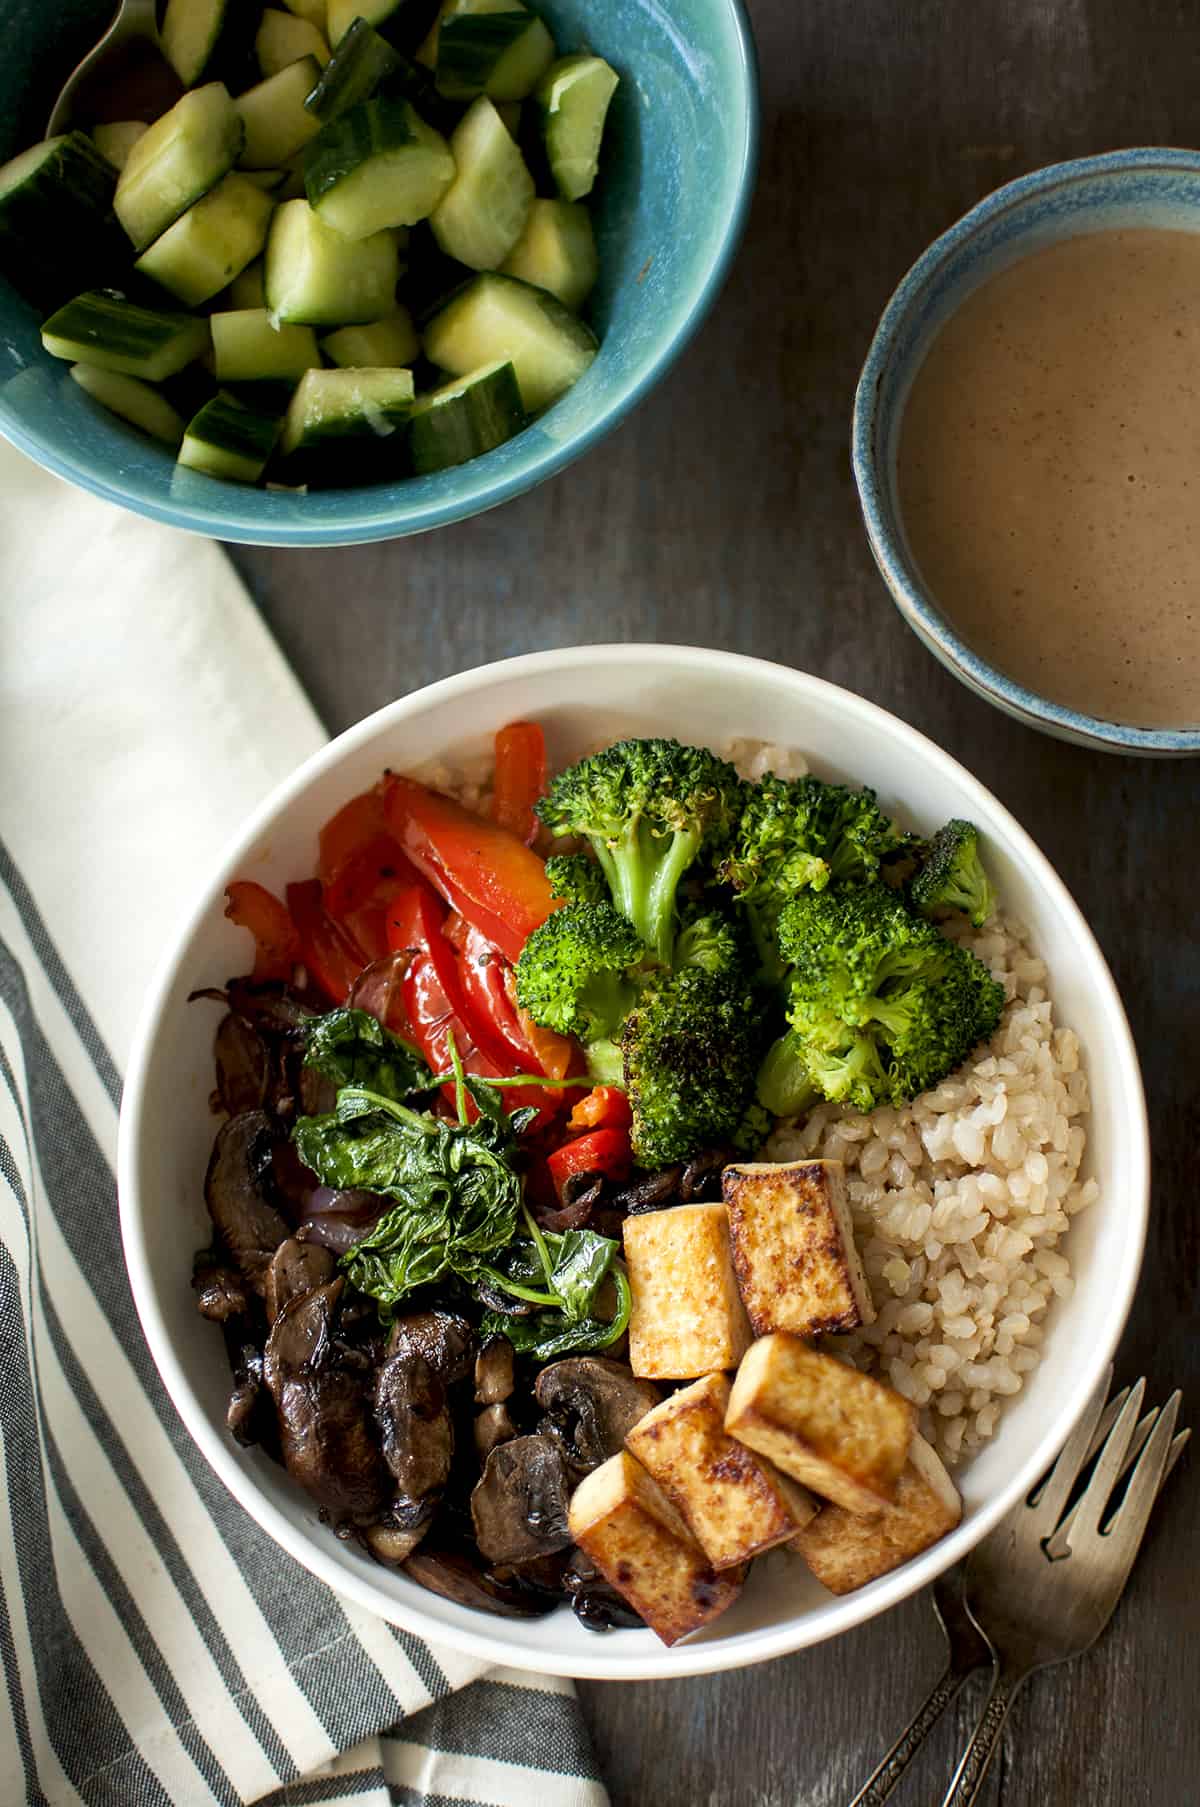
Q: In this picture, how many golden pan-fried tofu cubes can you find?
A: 6